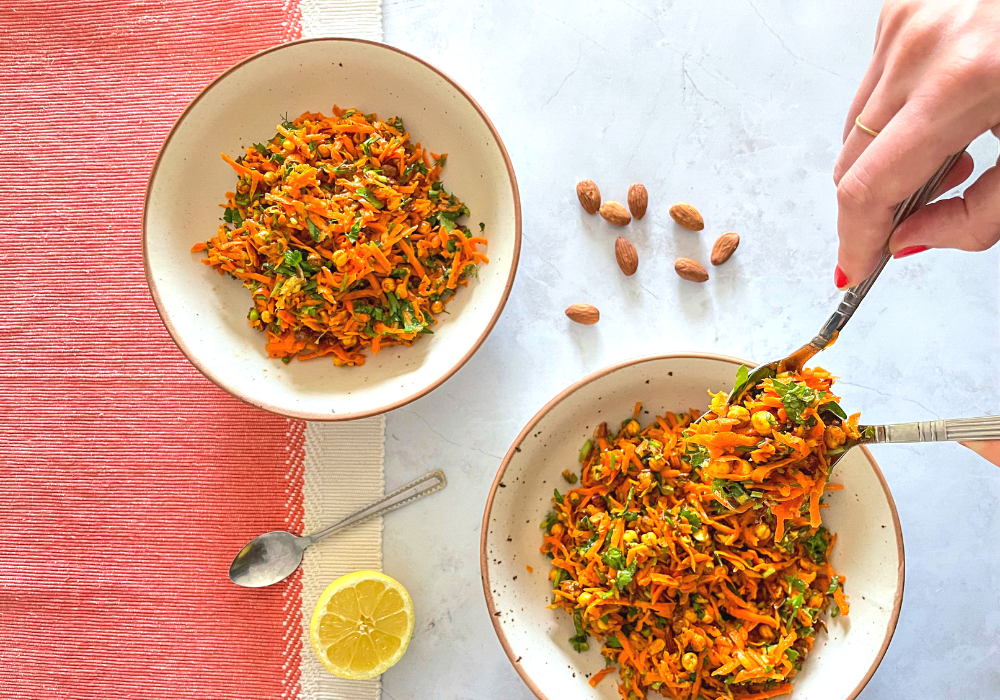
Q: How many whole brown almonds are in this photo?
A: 8